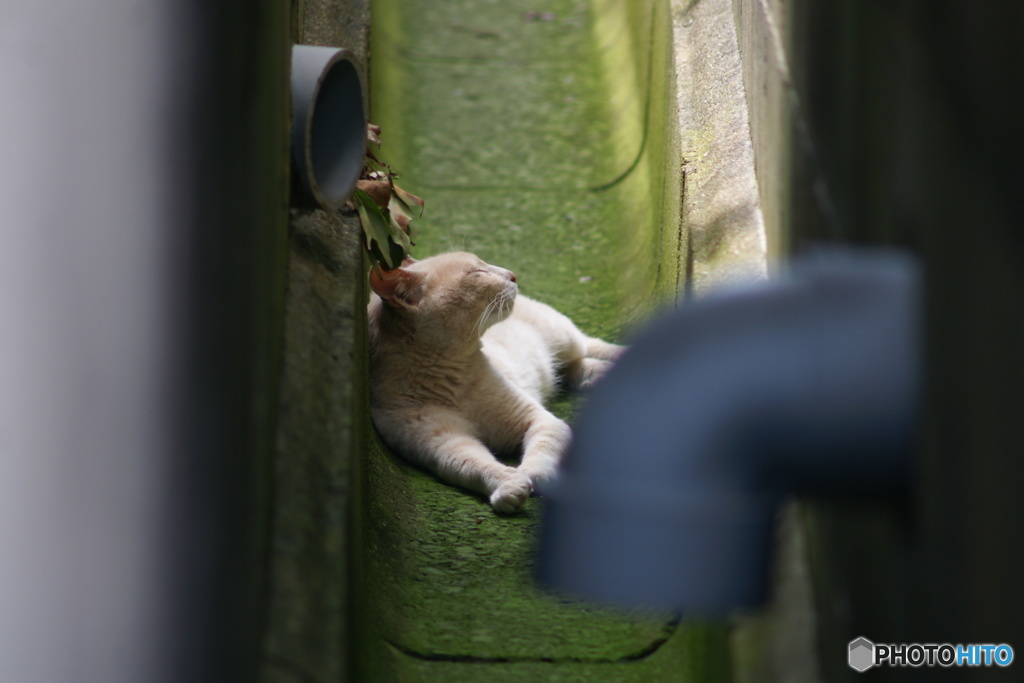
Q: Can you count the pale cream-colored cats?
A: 1